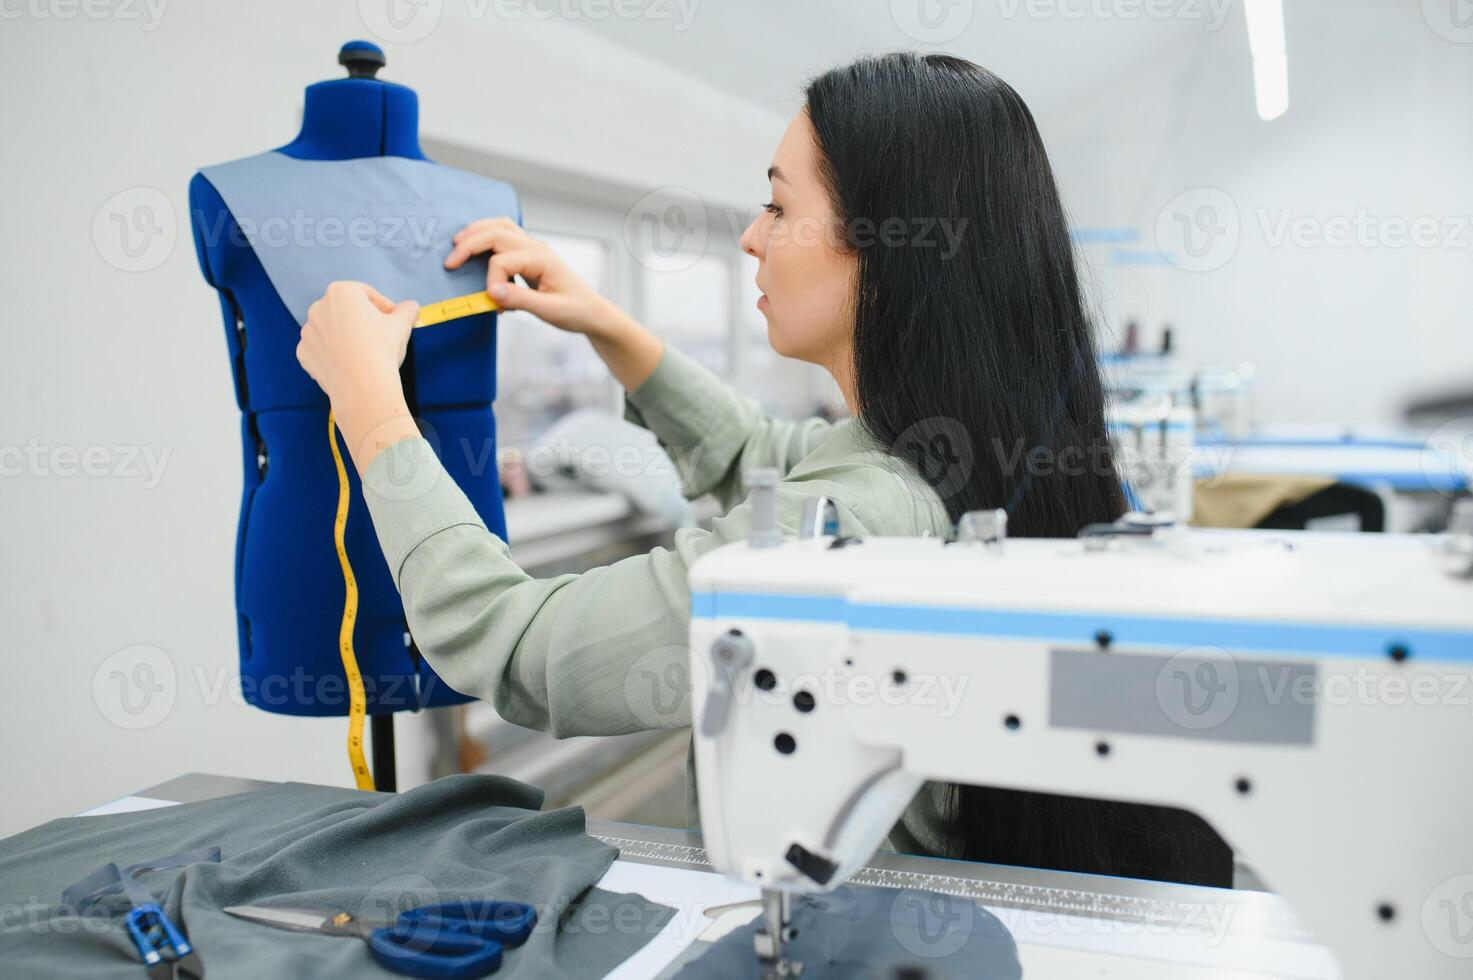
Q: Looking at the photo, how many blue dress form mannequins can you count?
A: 1